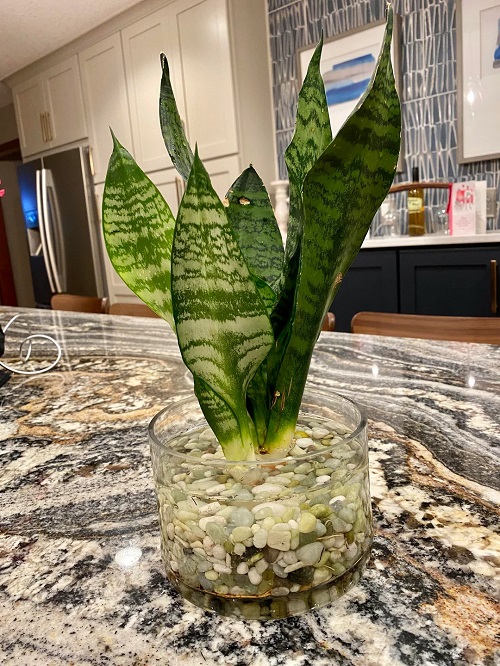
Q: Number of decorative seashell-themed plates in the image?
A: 0